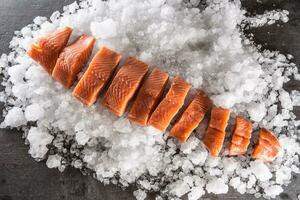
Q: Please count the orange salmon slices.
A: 10